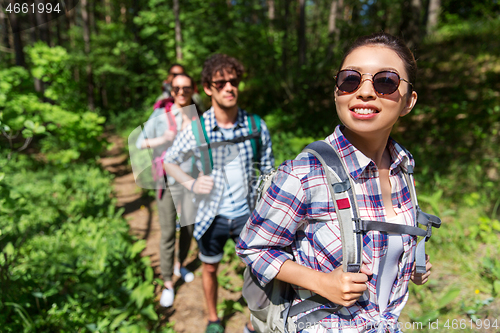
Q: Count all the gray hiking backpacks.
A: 1